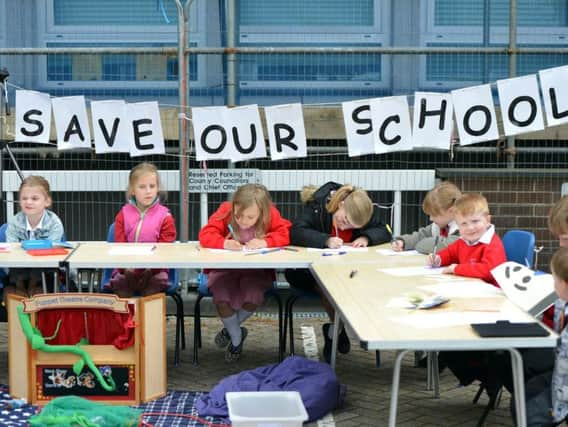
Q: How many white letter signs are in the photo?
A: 13